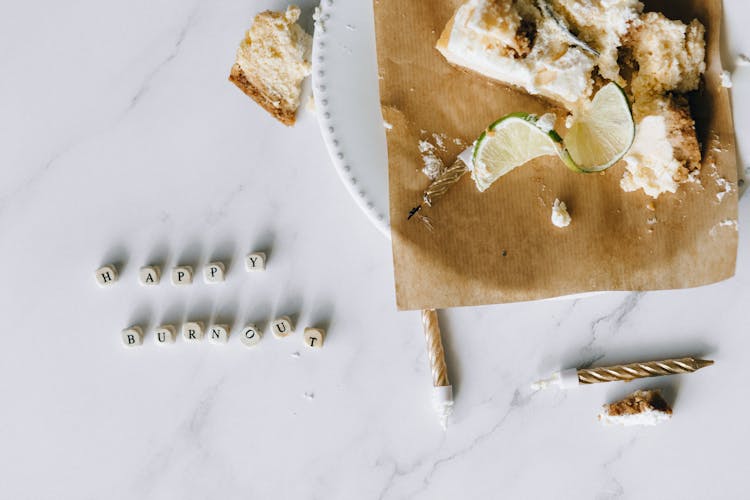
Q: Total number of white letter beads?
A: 12